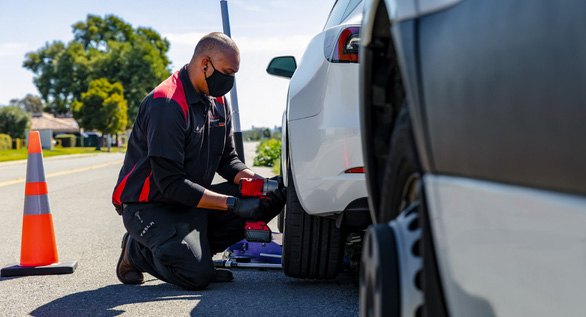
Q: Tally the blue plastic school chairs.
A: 0